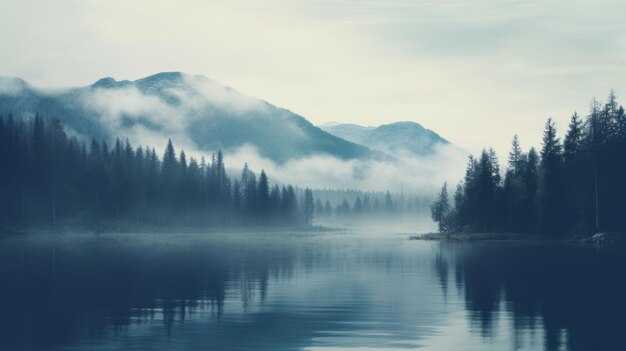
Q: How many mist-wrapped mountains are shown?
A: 2